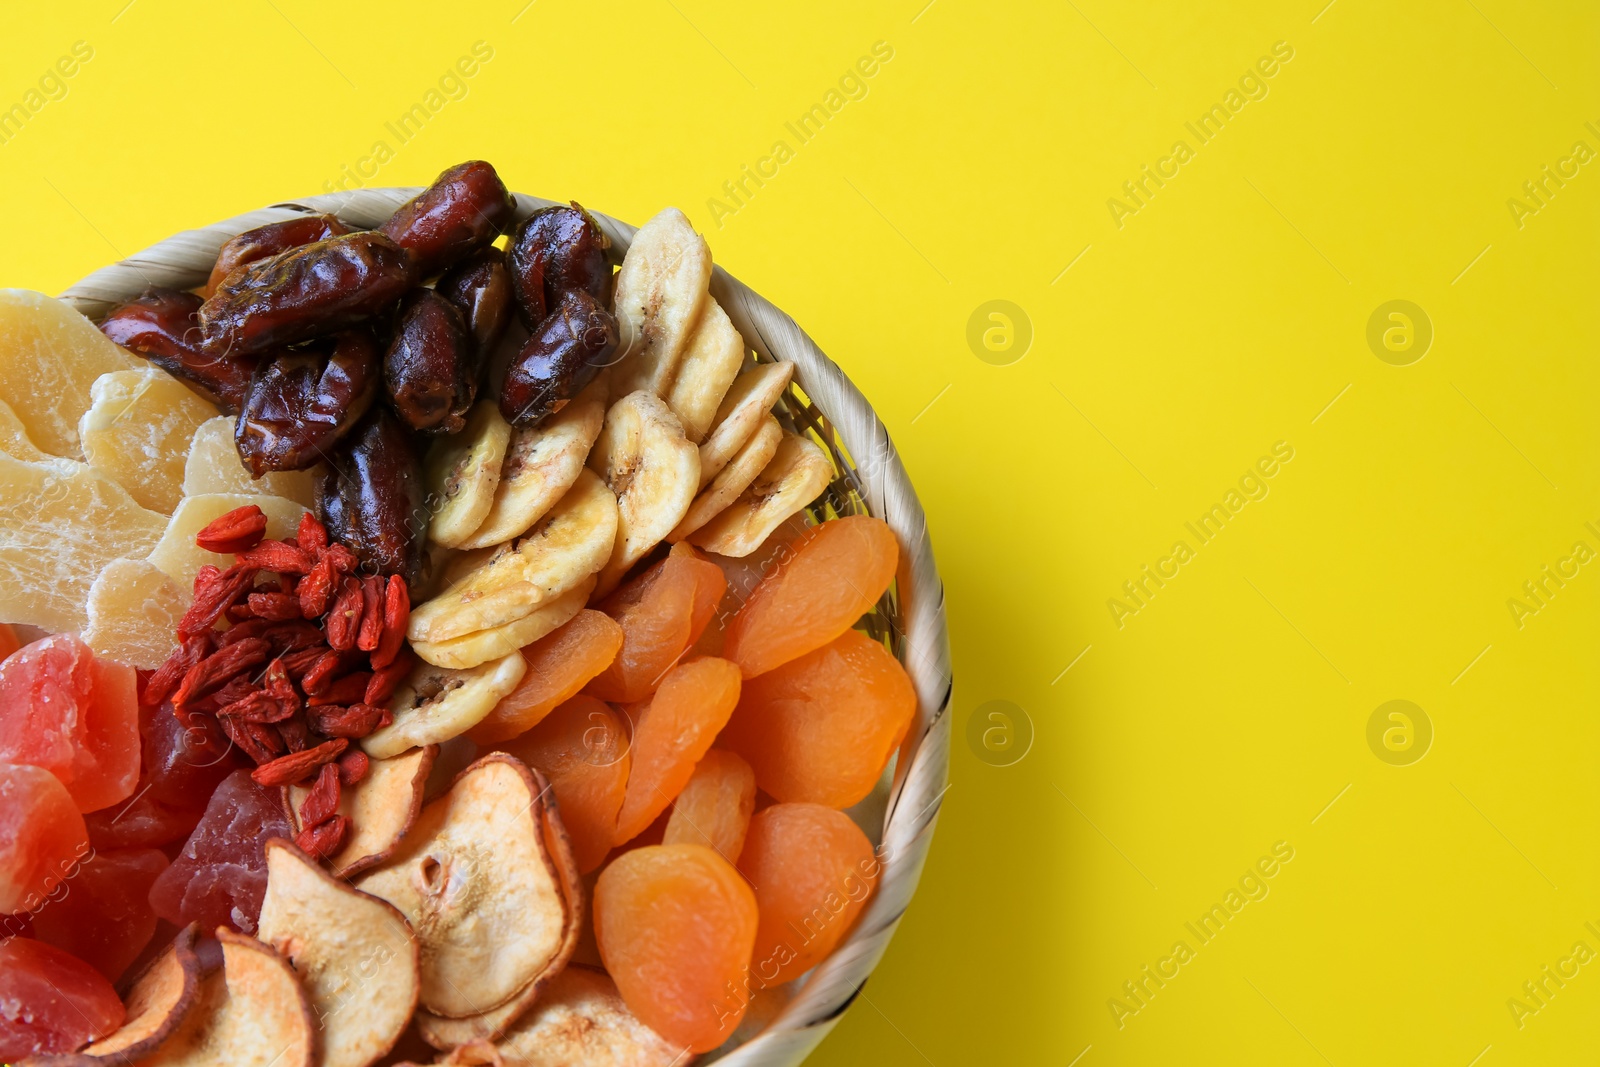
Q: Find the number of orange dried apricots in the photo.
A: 9